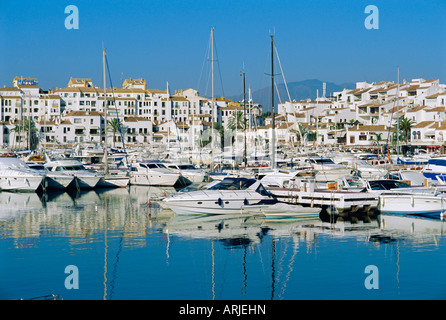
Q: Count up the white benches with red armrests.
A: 0